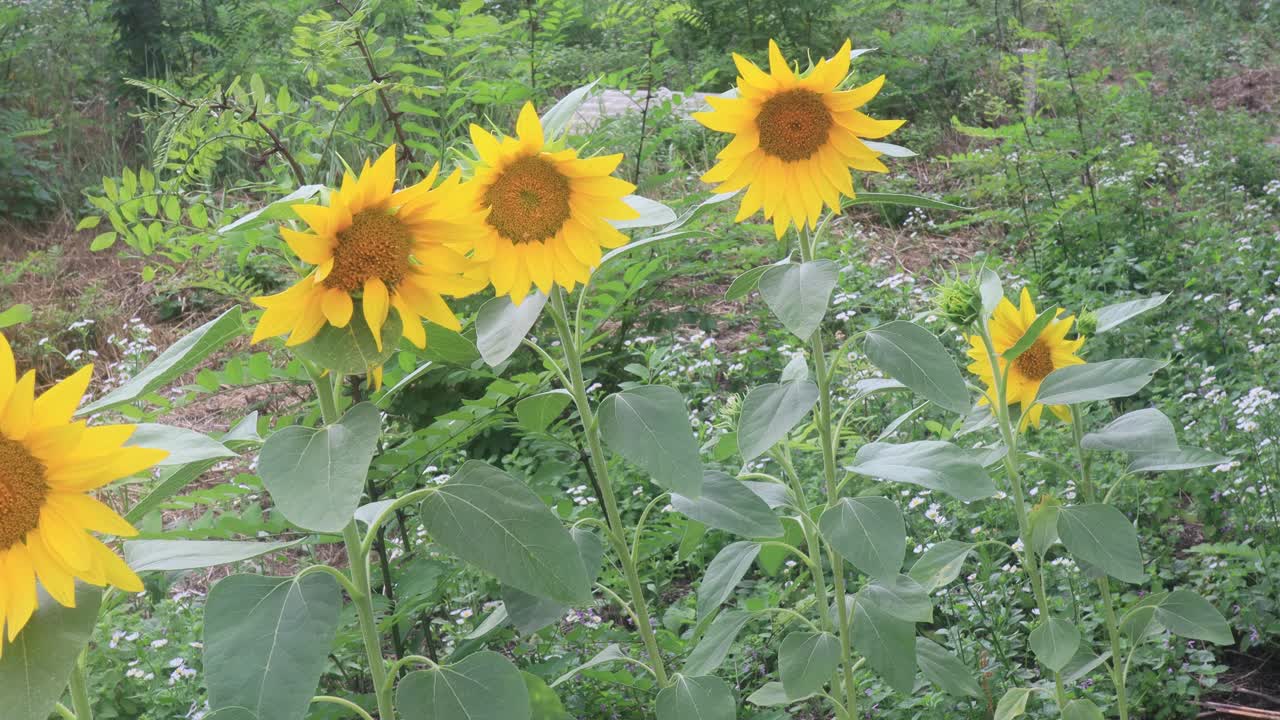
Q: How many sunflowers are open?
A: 5